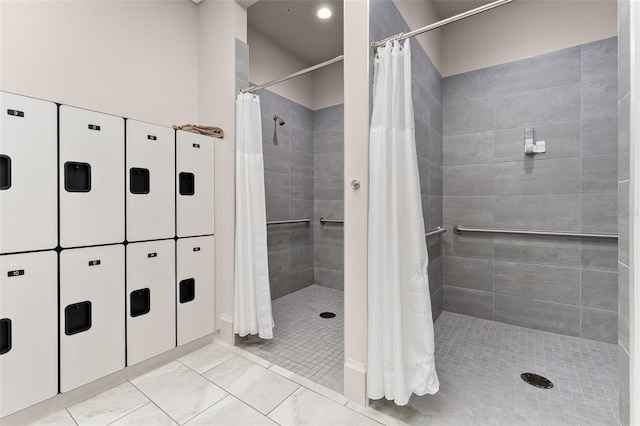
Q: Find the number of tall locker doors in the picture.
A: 8